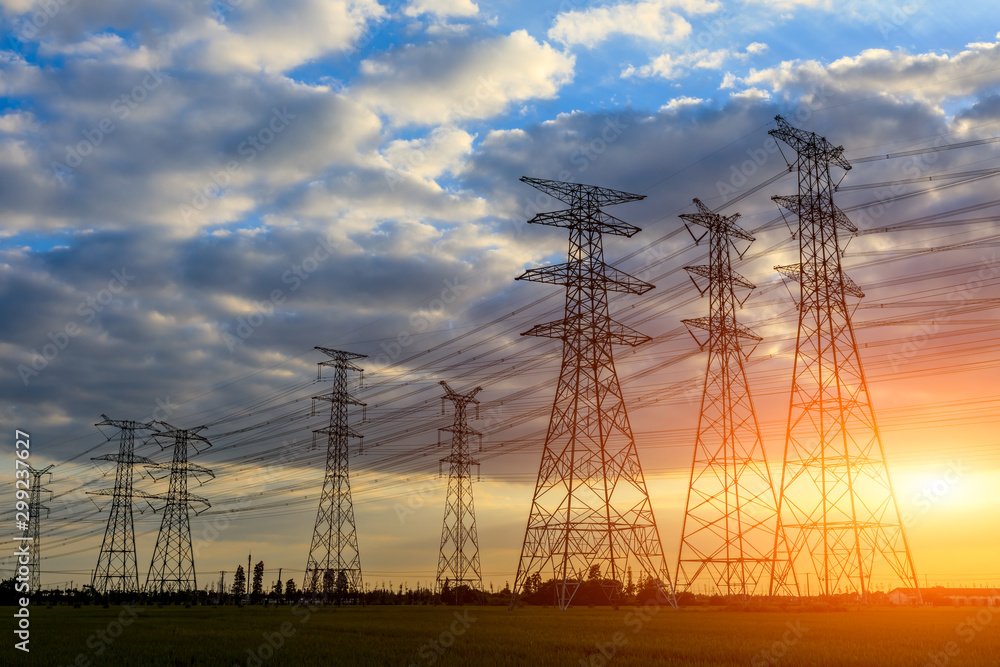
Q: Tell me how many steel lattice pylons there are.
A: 8